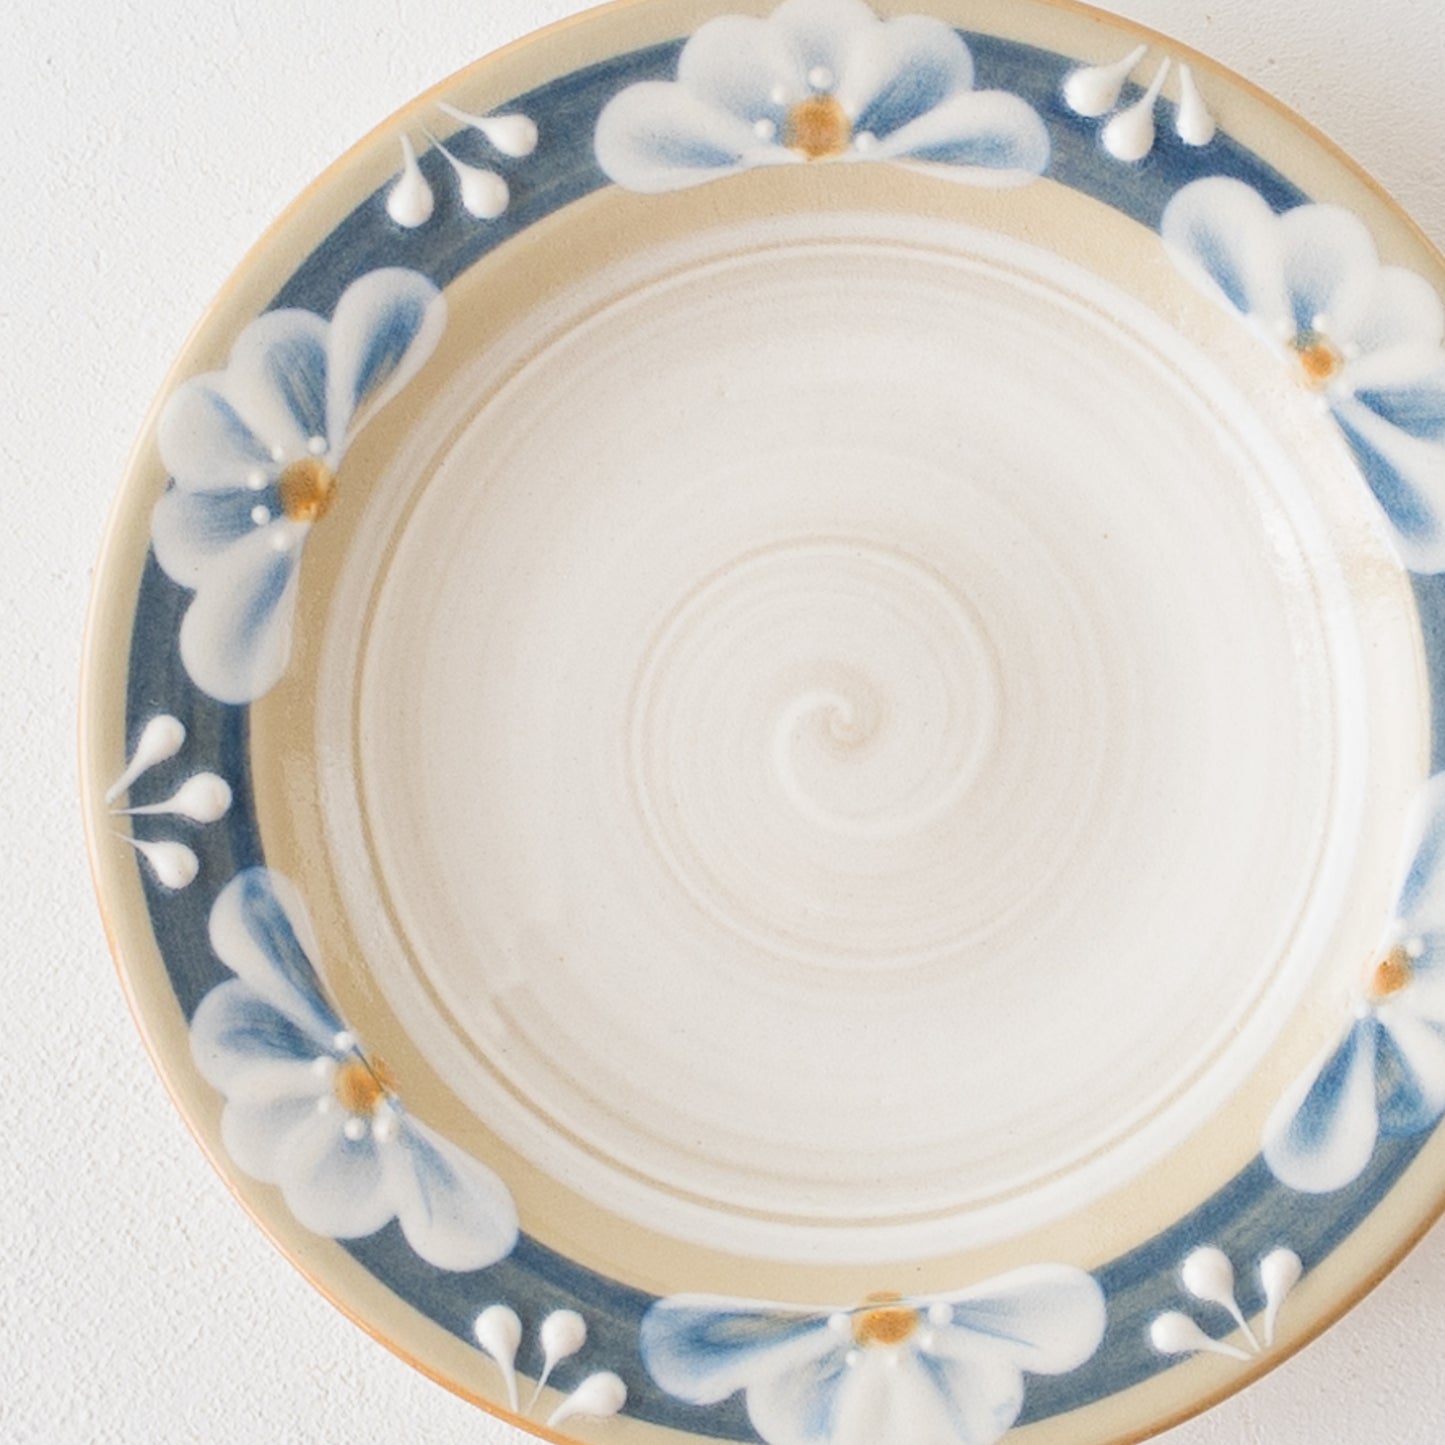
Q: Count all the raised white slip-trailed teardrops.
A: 15